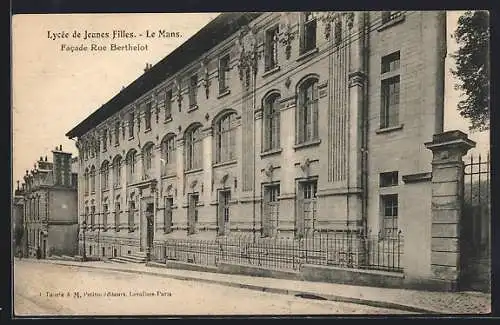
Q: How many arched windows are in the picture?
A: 11